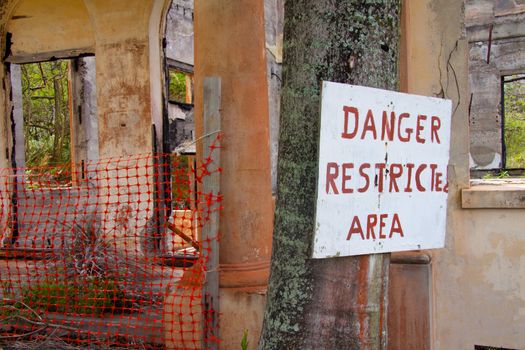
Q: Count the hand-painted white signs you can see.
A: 1